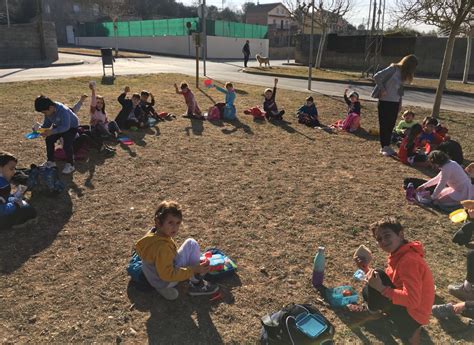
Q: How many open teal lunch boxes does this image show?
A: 2